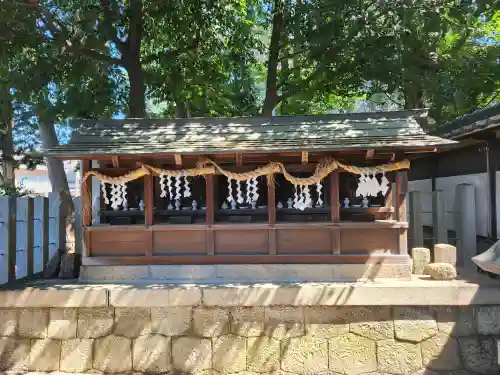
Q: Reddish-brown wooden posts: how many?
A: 6